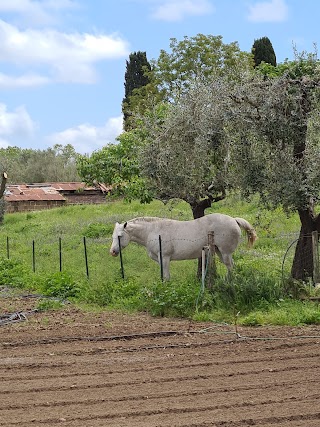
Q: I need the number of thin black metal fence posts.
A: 6